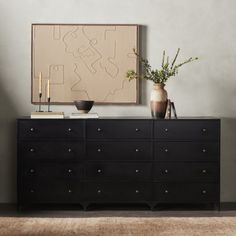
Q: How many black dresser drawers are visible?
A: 12